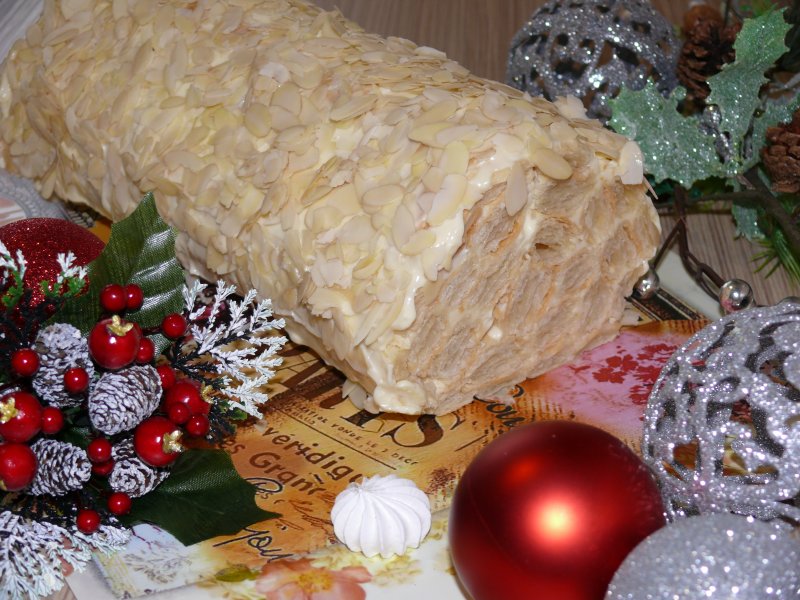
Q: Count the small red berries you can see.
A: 14